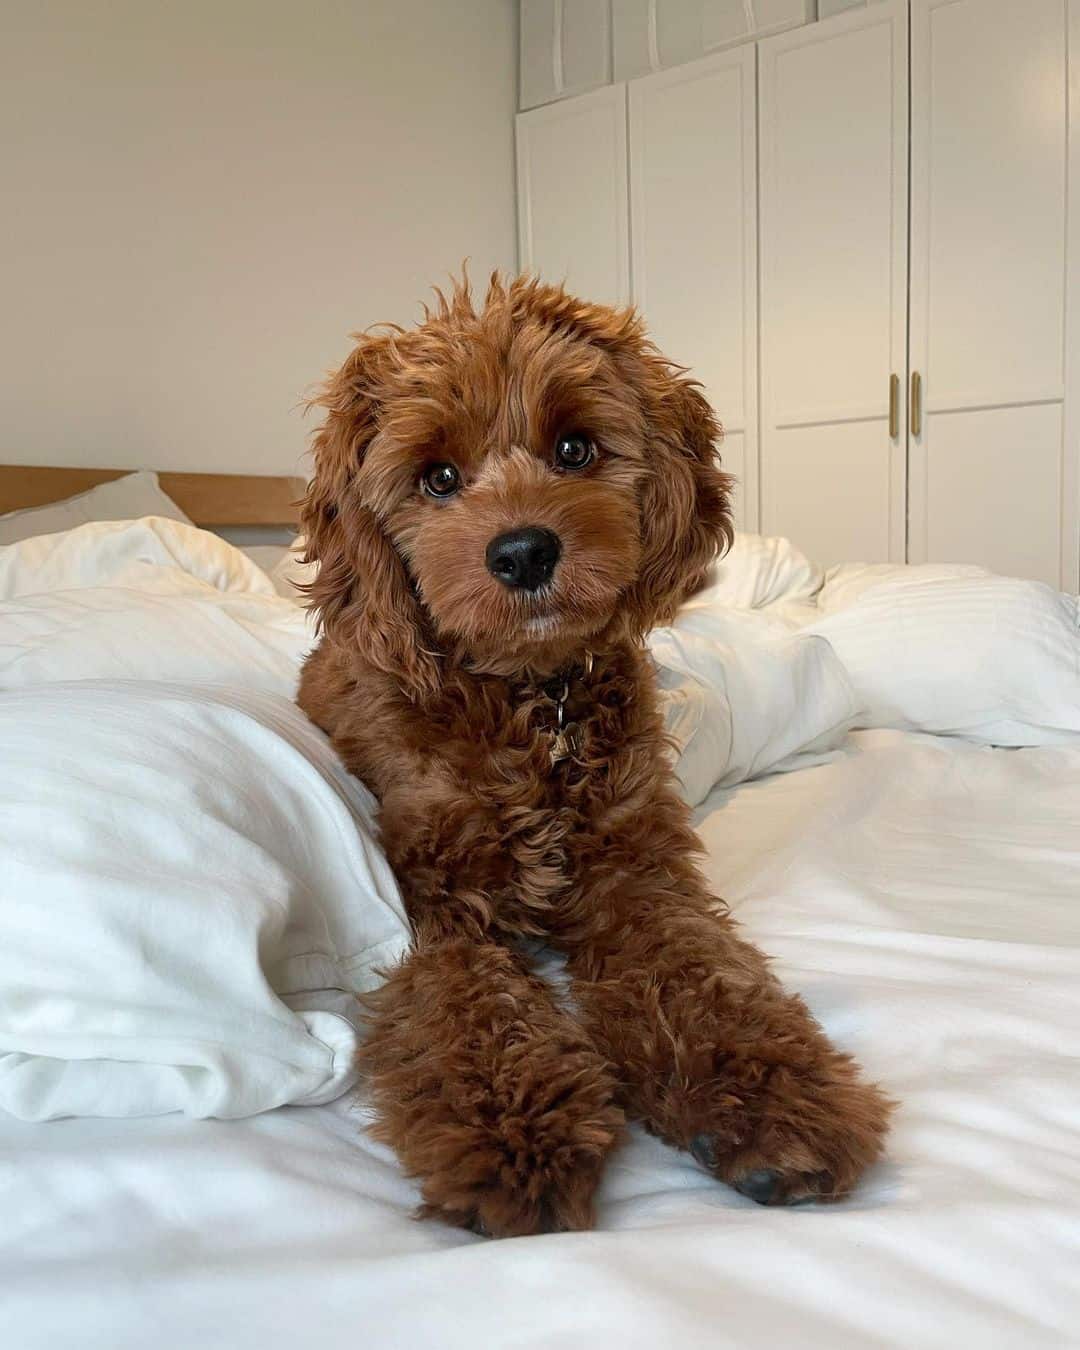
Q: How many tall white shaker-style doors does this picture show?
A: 4